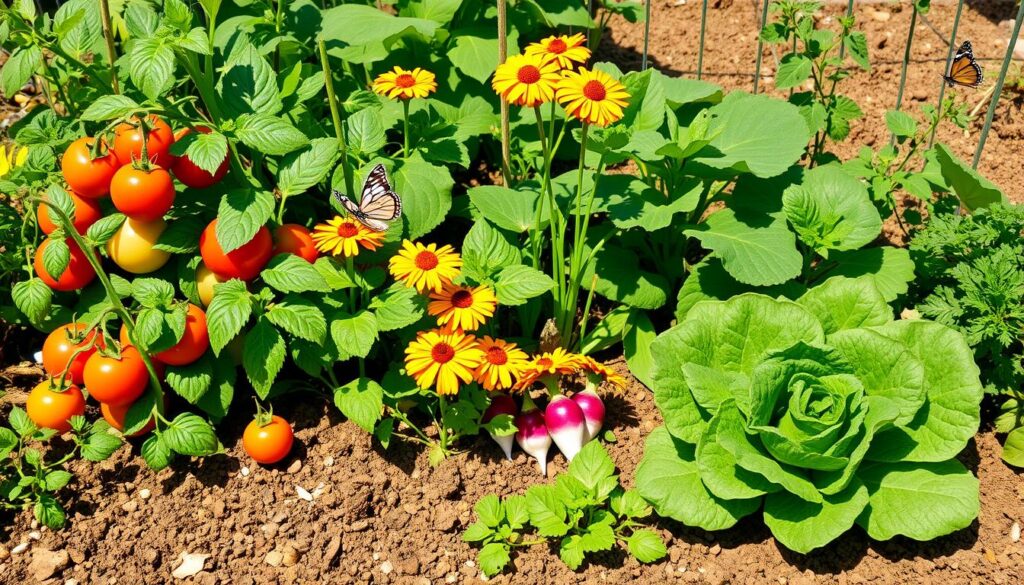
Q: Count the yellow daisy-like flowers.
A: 11